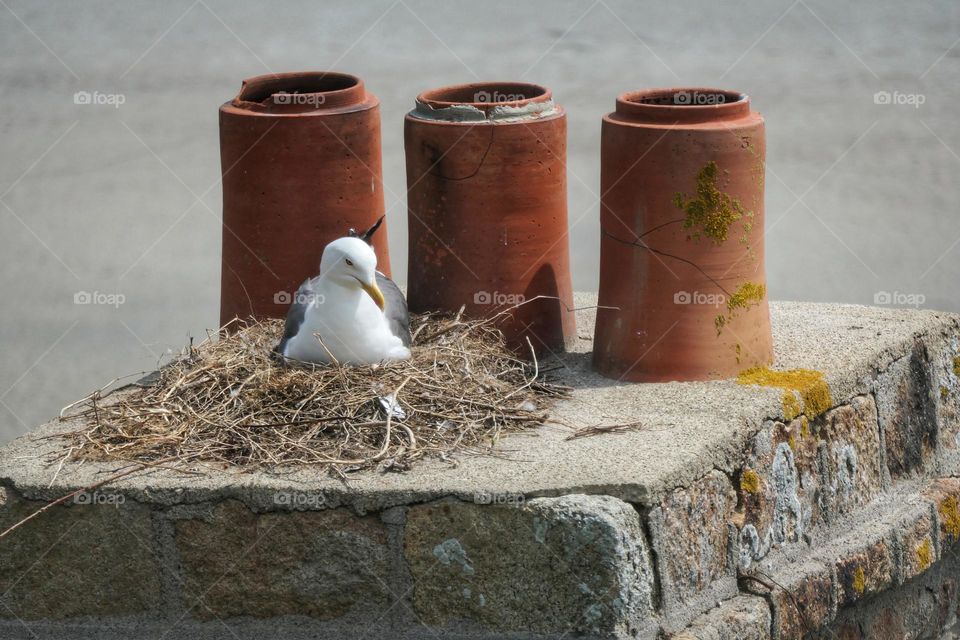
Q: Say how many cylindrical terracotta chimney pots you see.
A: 3